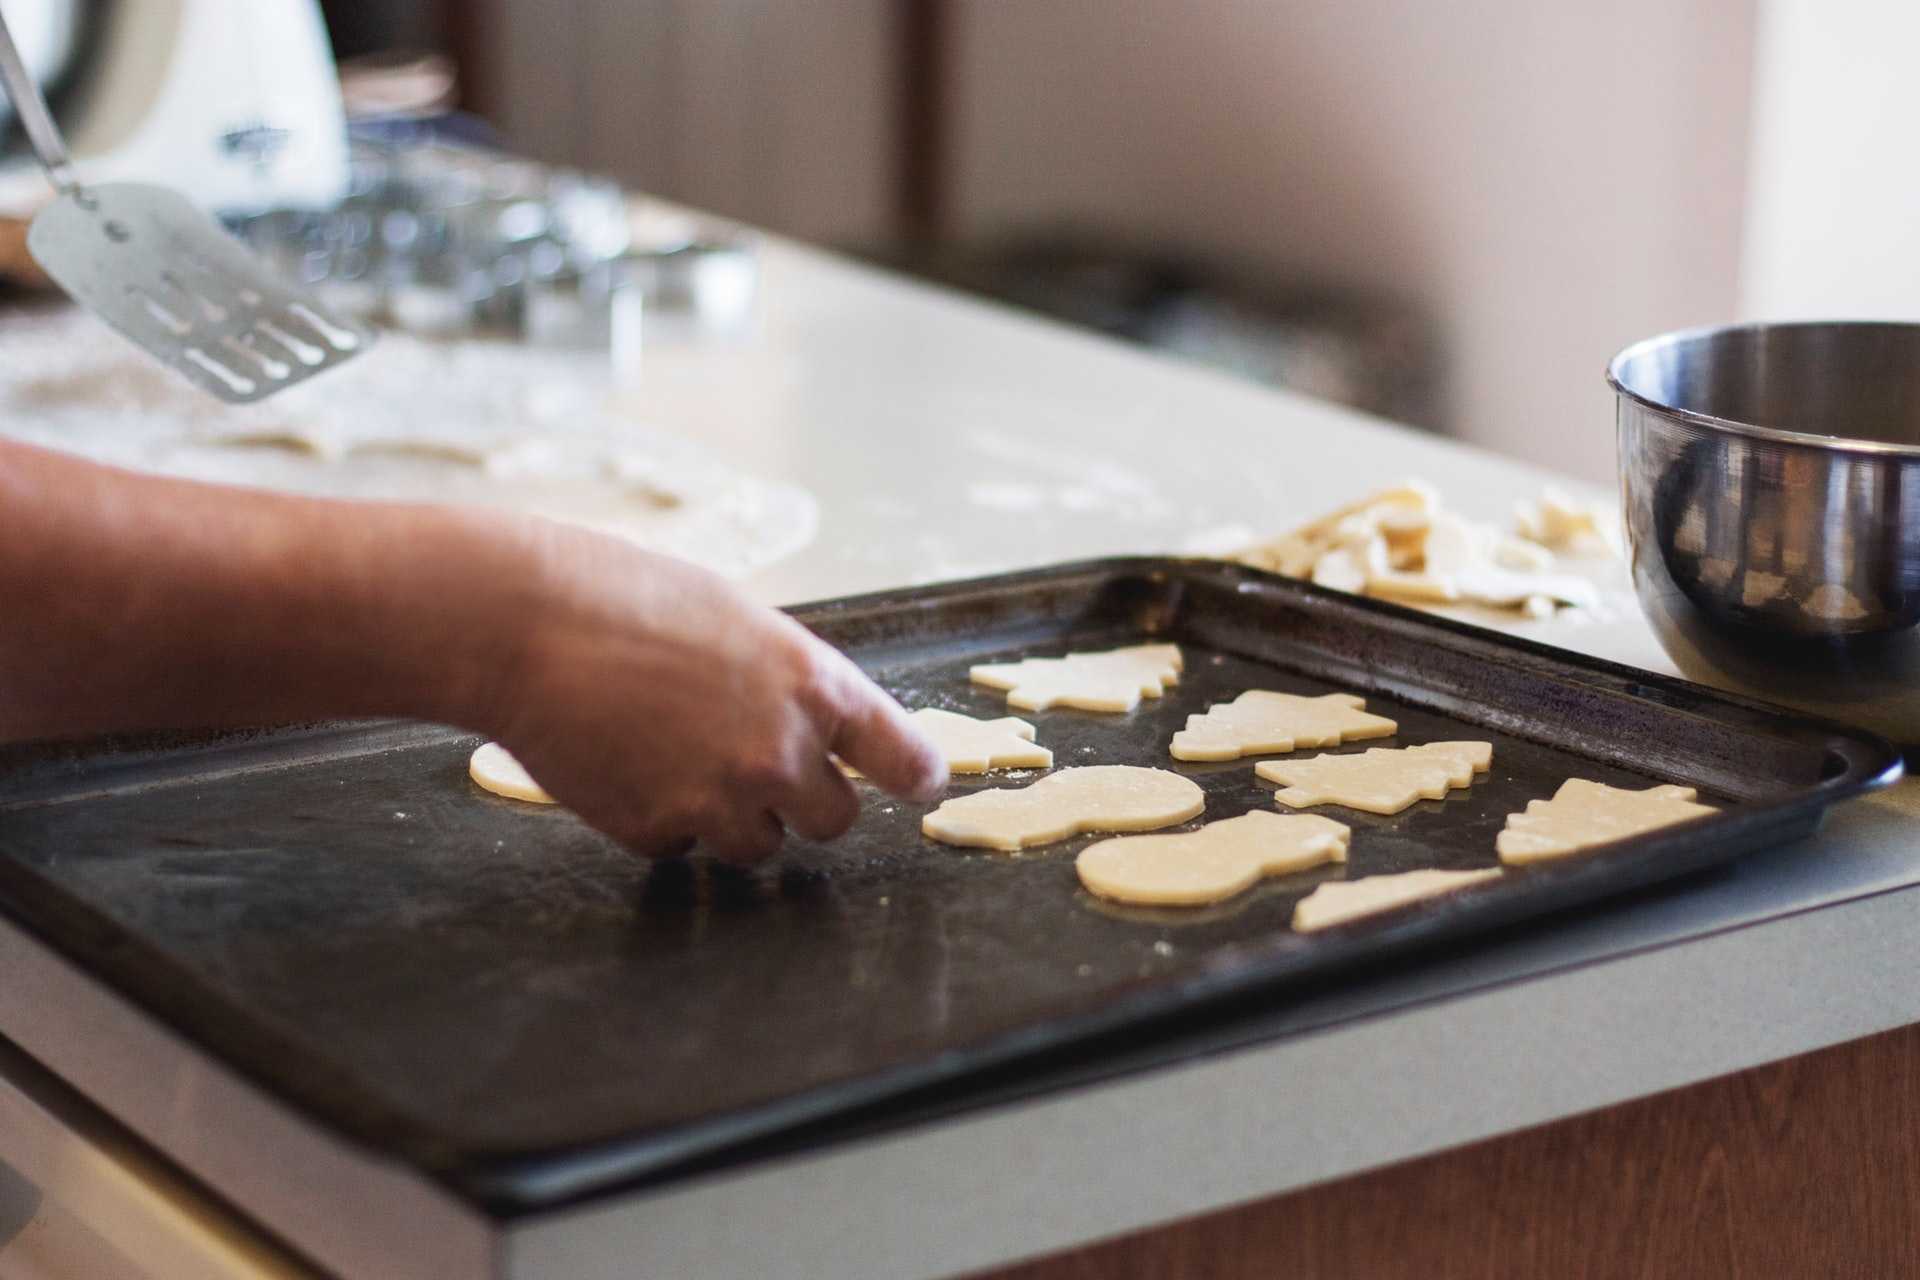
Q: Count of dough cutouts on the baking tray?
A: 9